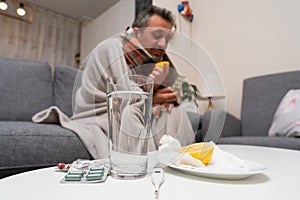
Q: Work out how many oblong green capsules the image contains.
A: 5